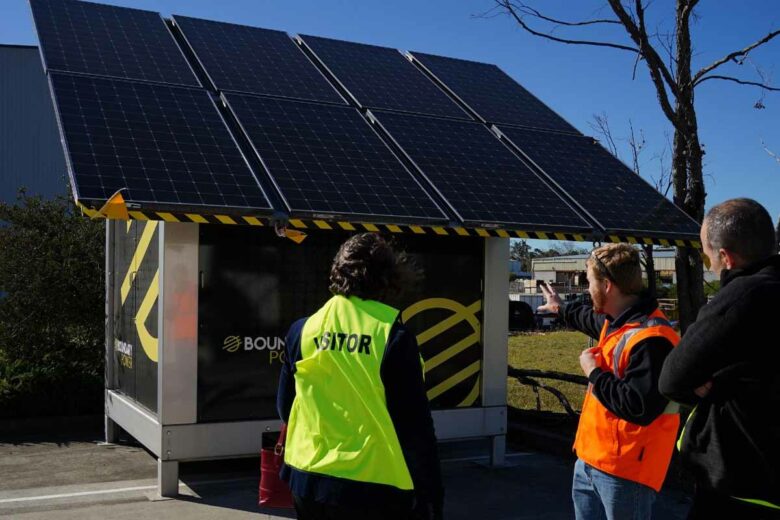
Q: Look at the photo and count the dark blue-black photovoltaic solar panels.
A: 8